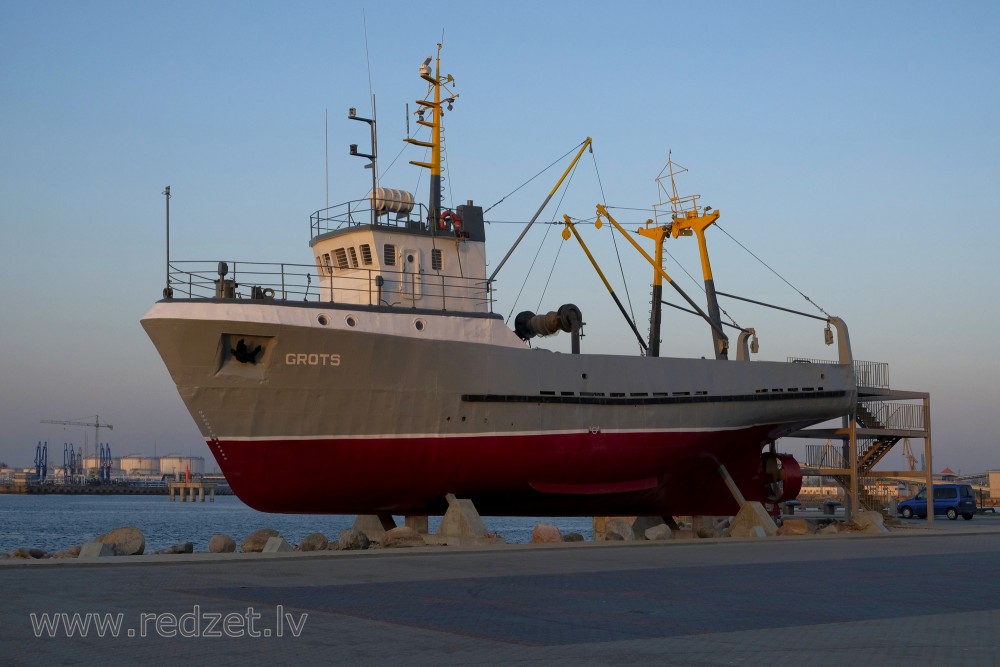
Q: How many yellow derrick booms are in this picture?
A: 3